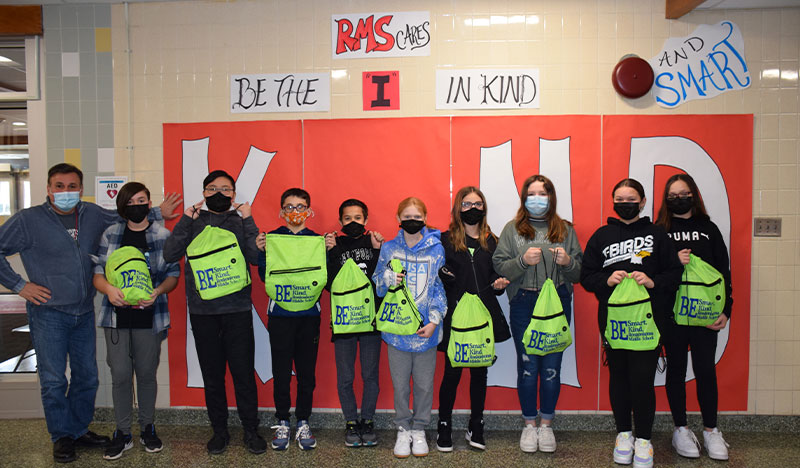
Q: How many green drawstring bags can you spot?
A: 9